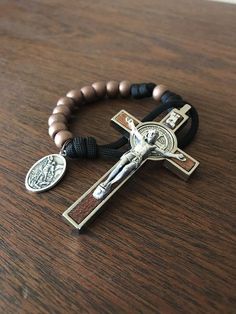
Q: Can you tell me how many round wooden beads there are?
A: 11